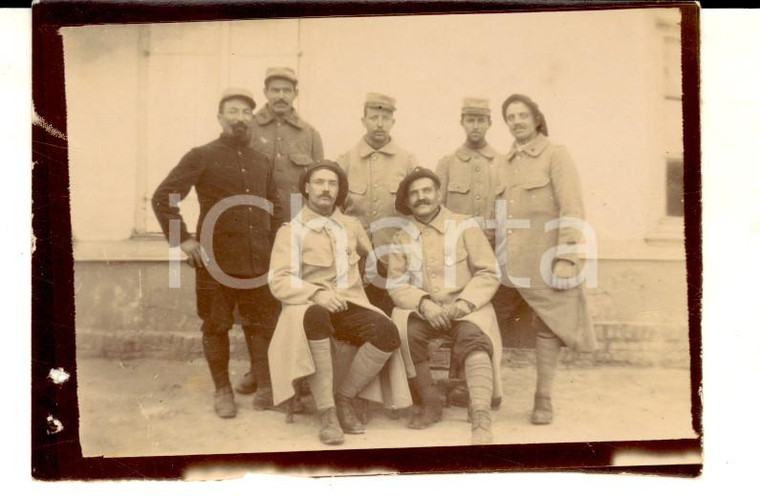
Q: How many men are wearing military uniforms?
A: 7